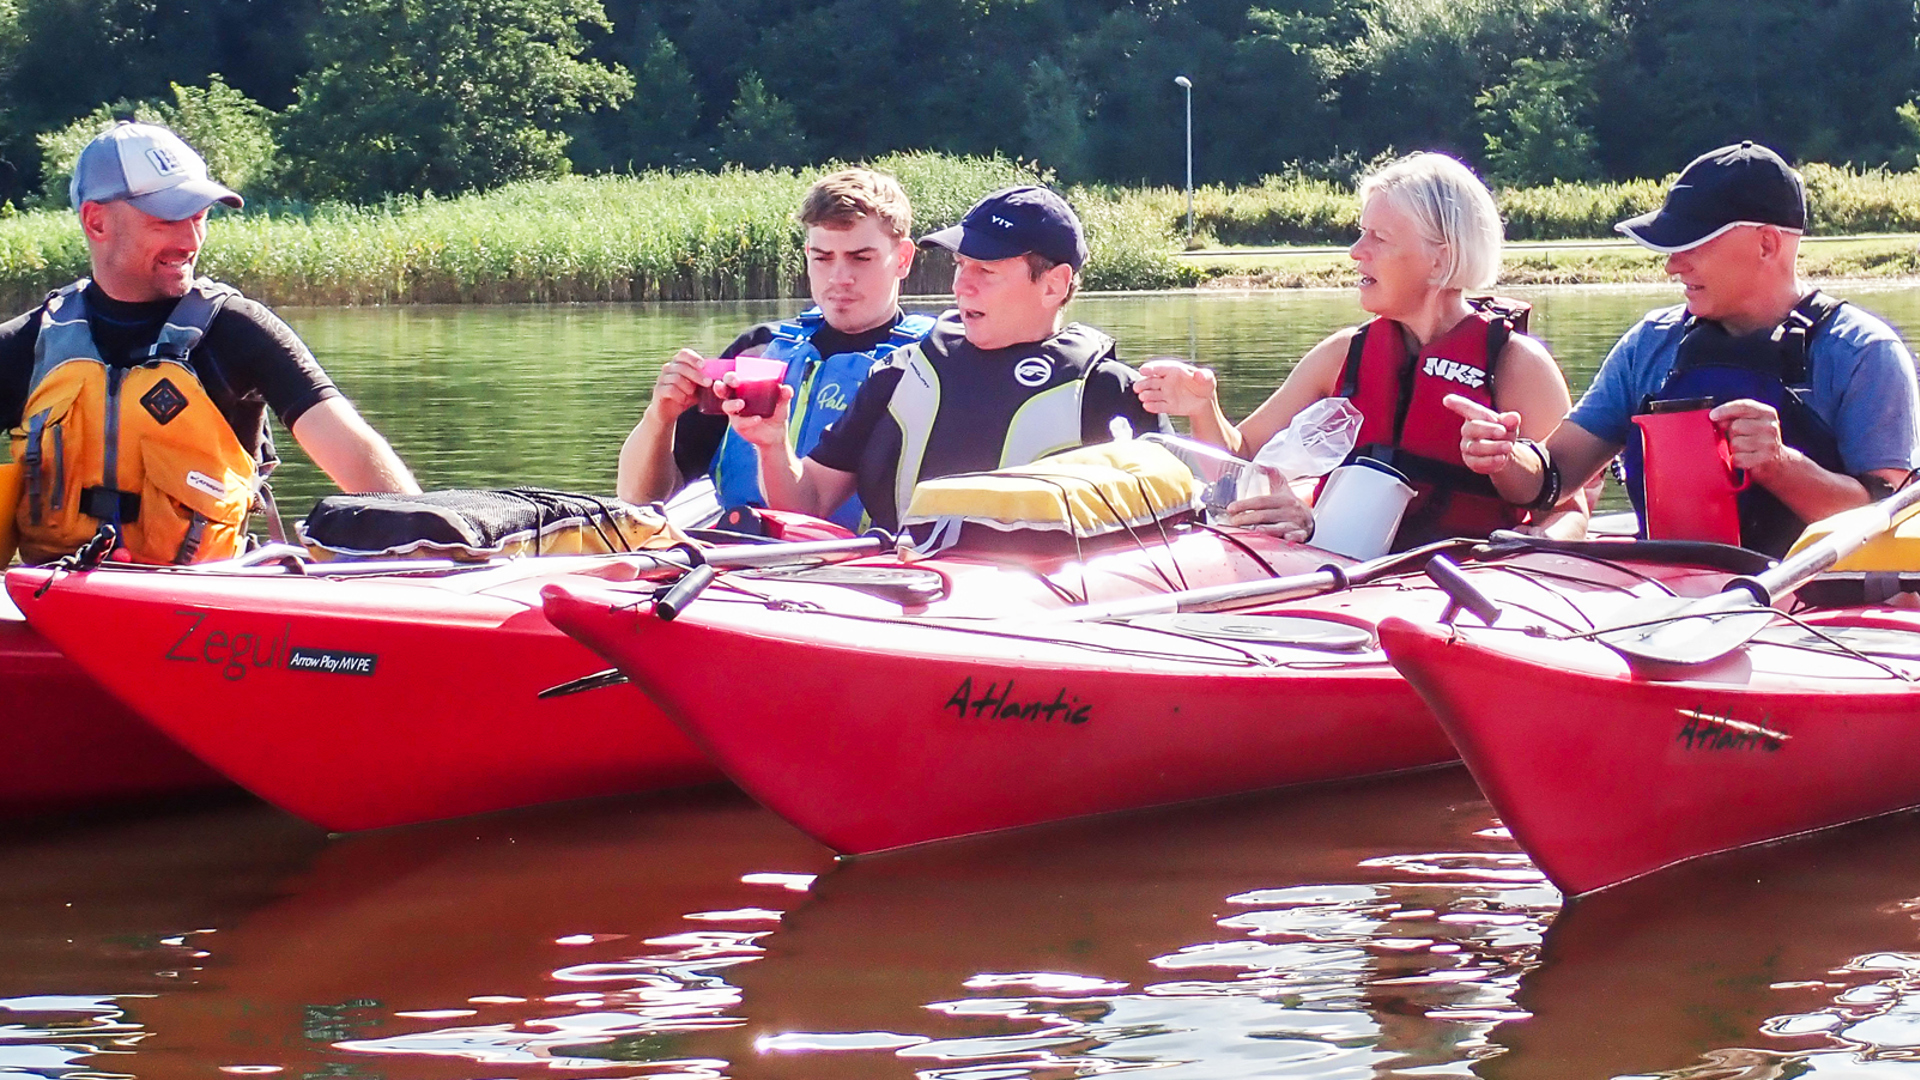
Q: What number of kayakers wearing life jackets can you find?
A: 5